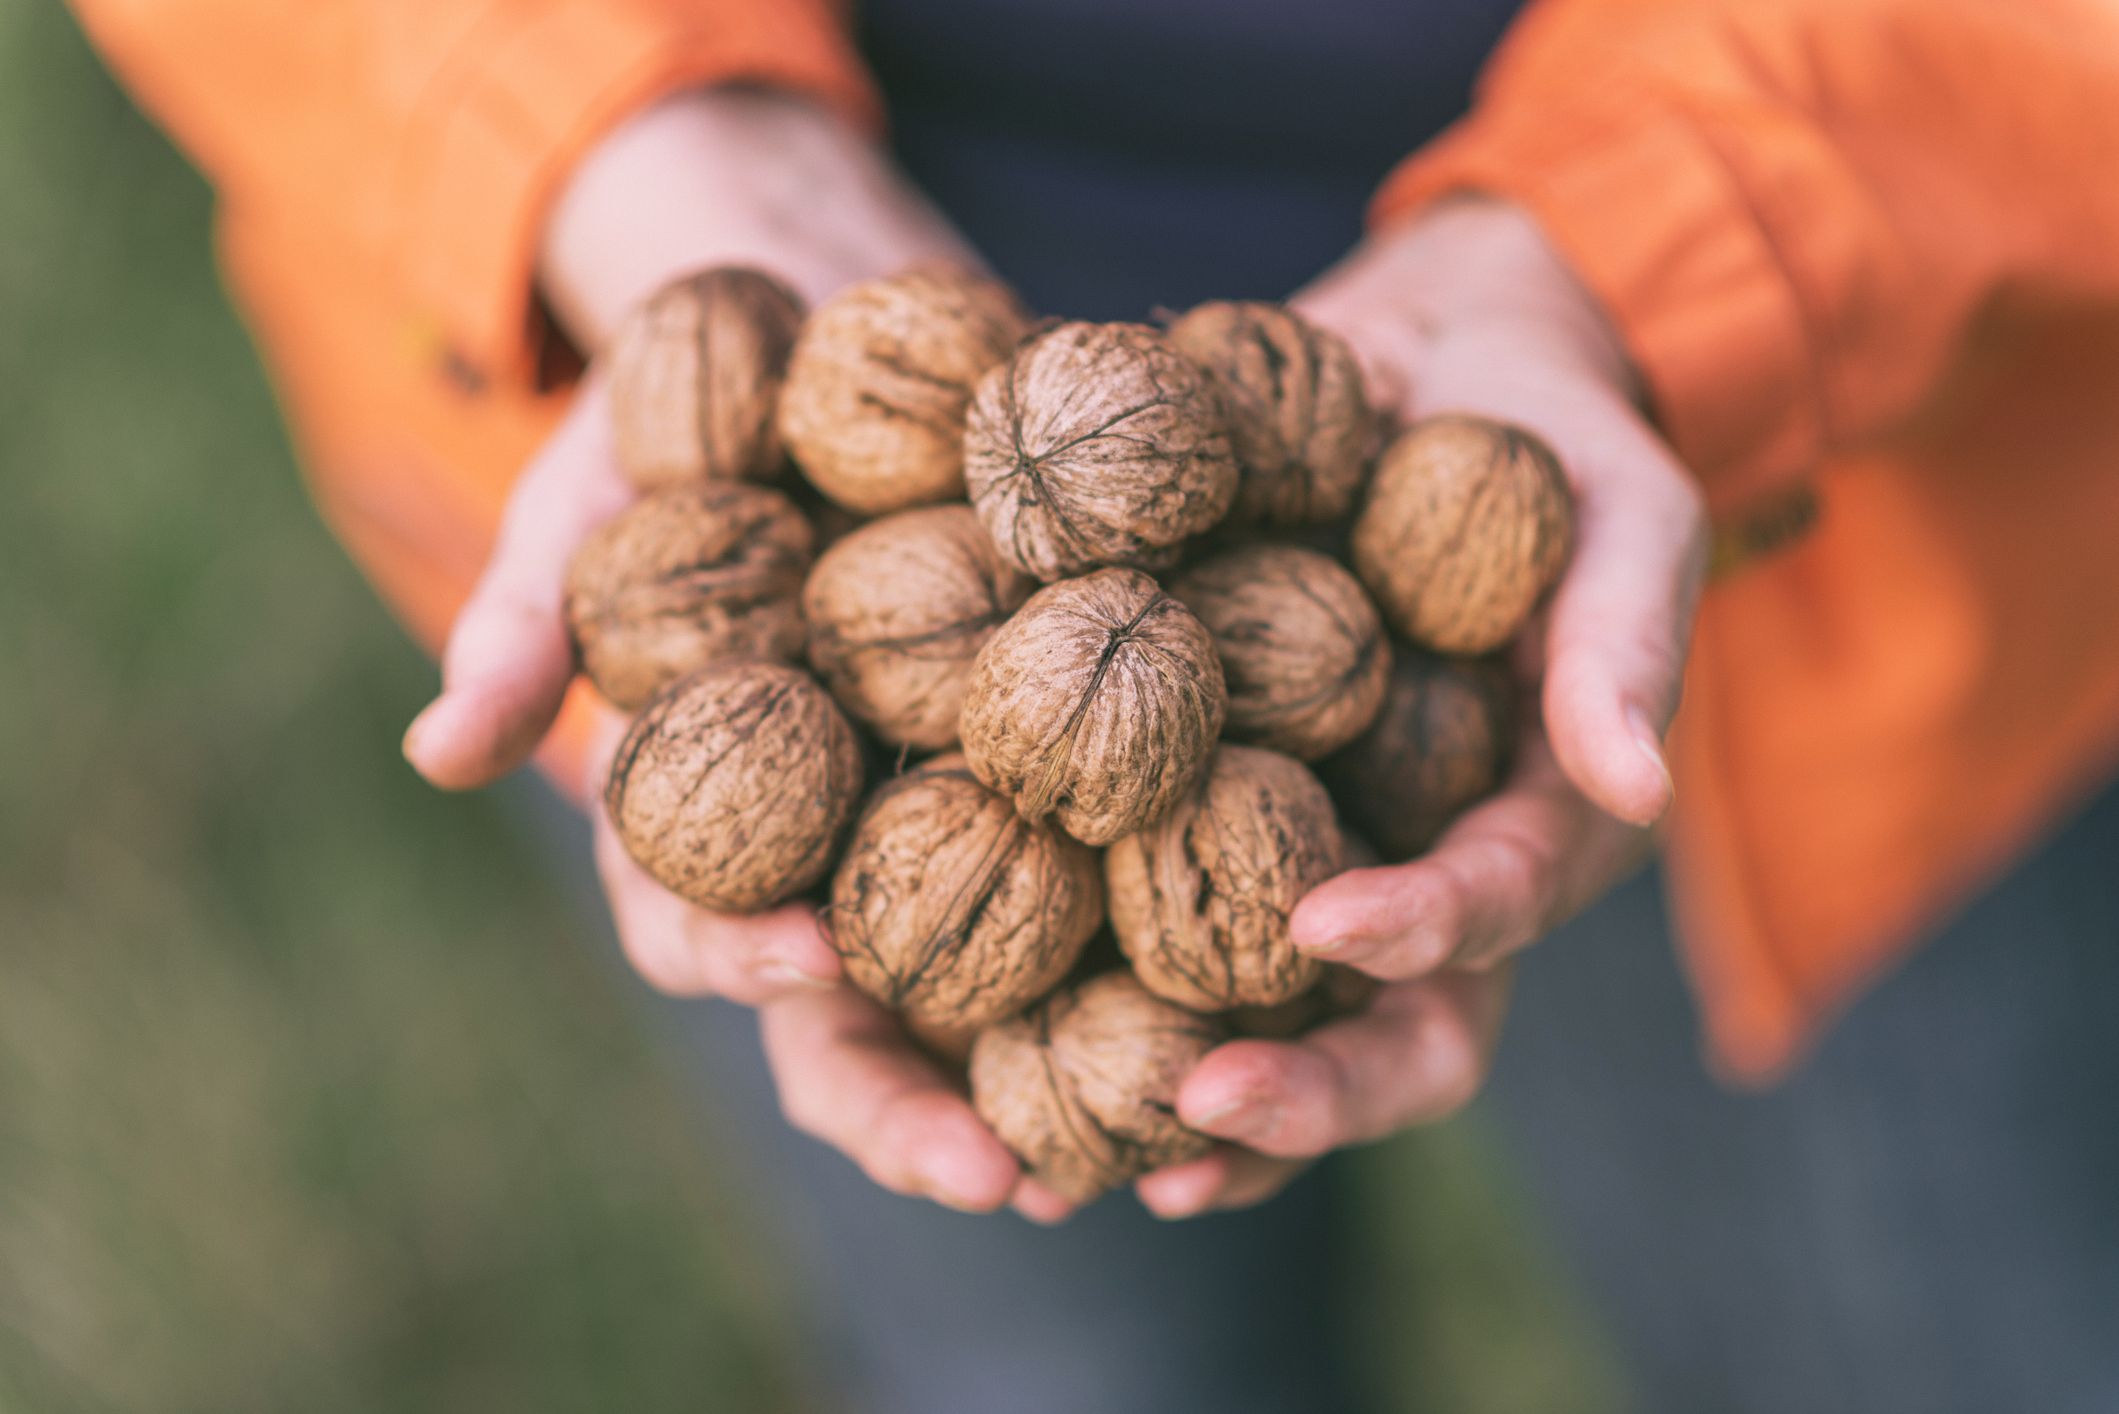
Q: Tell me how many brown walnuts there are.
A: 14